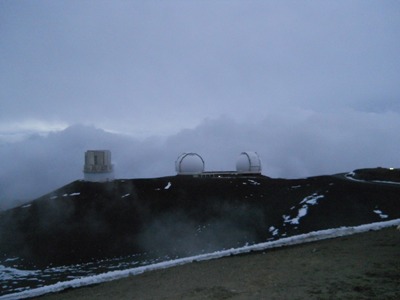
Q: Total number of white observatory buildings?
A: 2